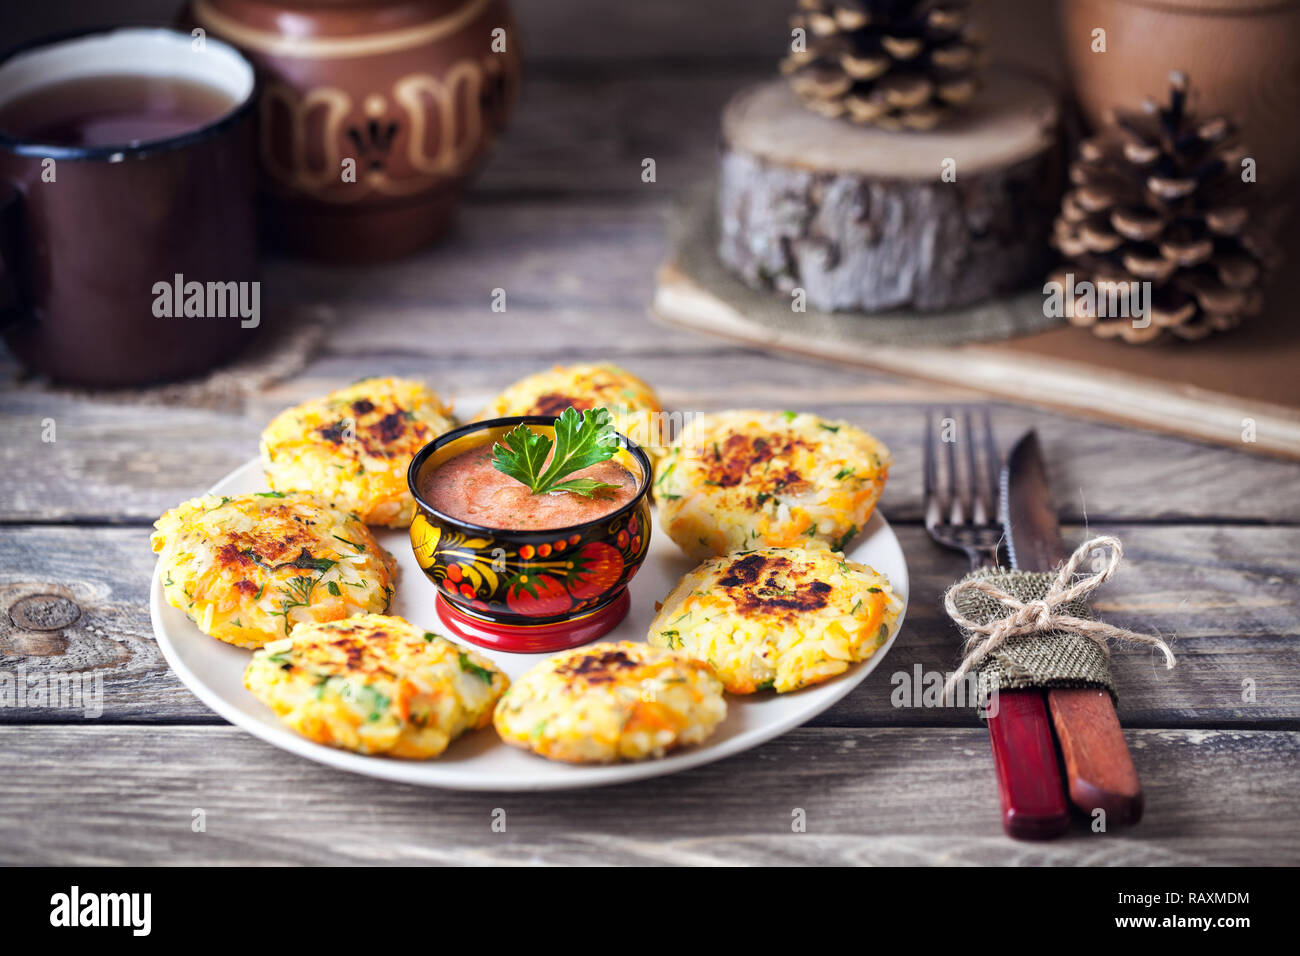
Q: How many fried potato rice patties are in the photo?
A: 7